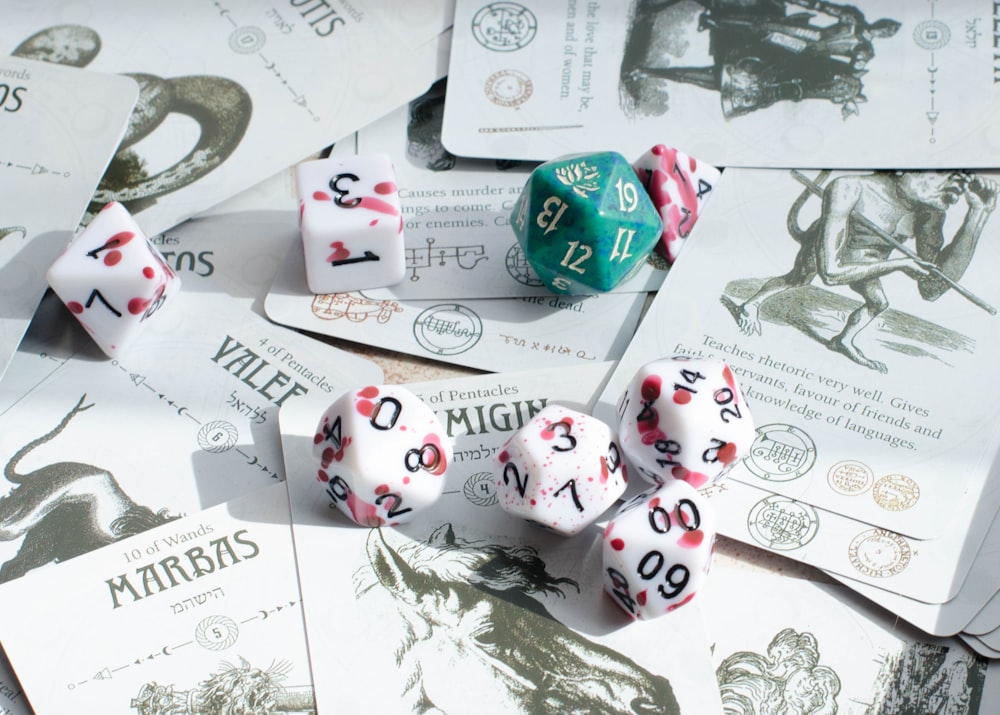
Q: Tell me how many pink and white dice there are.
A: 7